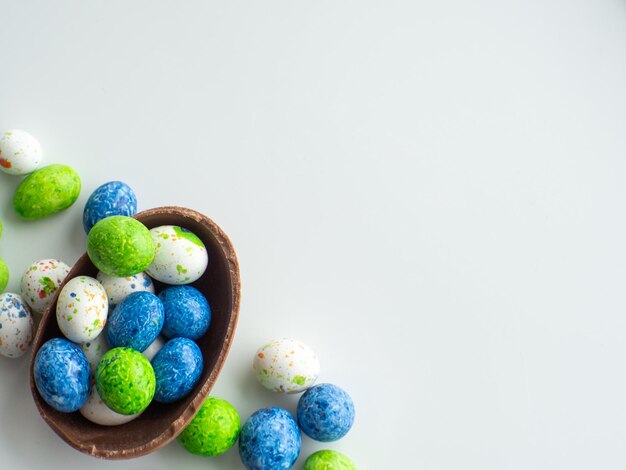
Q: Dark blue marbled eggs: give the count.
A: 7